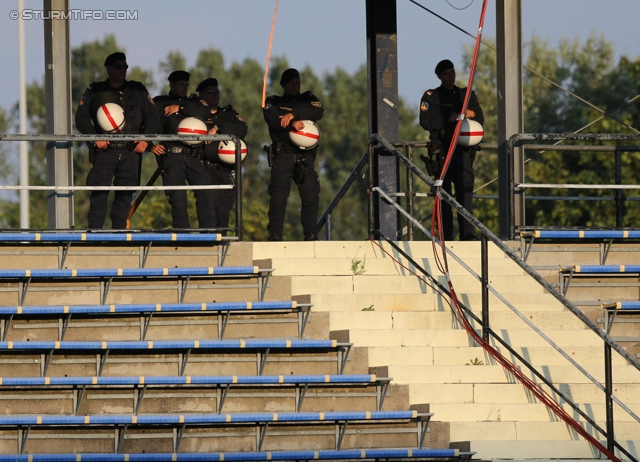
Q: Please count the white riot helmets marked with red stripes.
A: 5